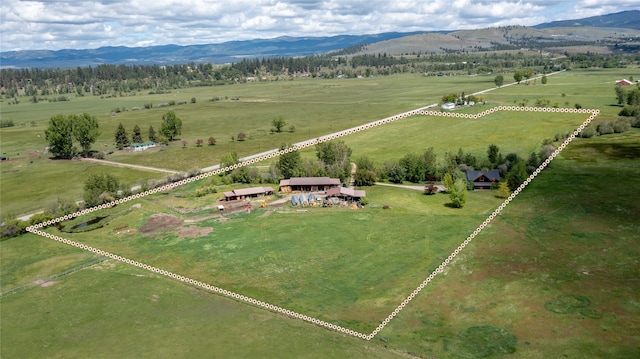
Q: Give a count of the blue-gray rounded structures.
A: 3